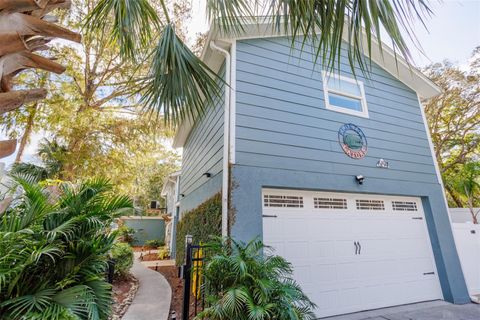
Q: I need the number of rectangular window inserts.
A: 4